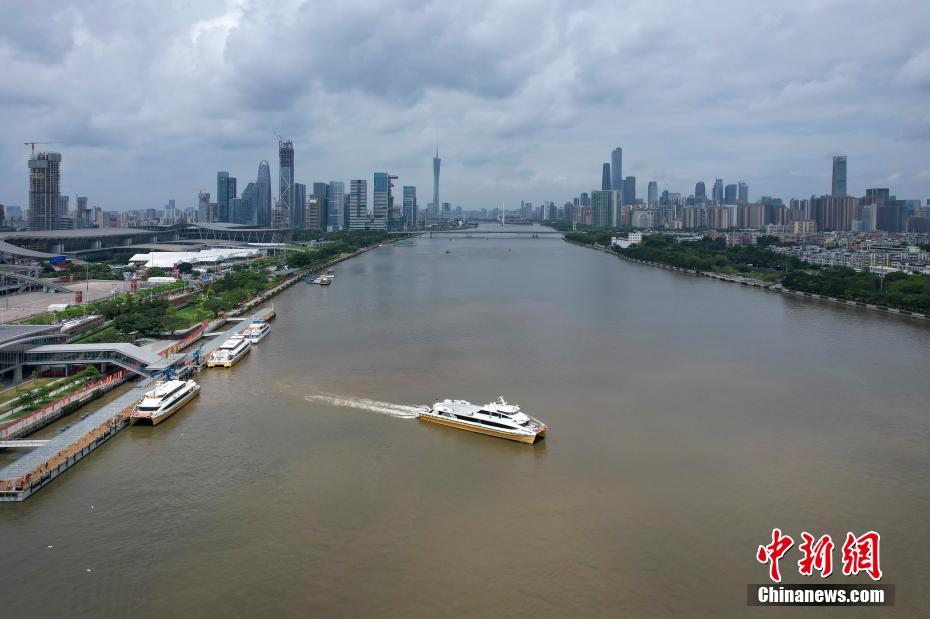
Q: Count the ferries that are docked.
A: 3